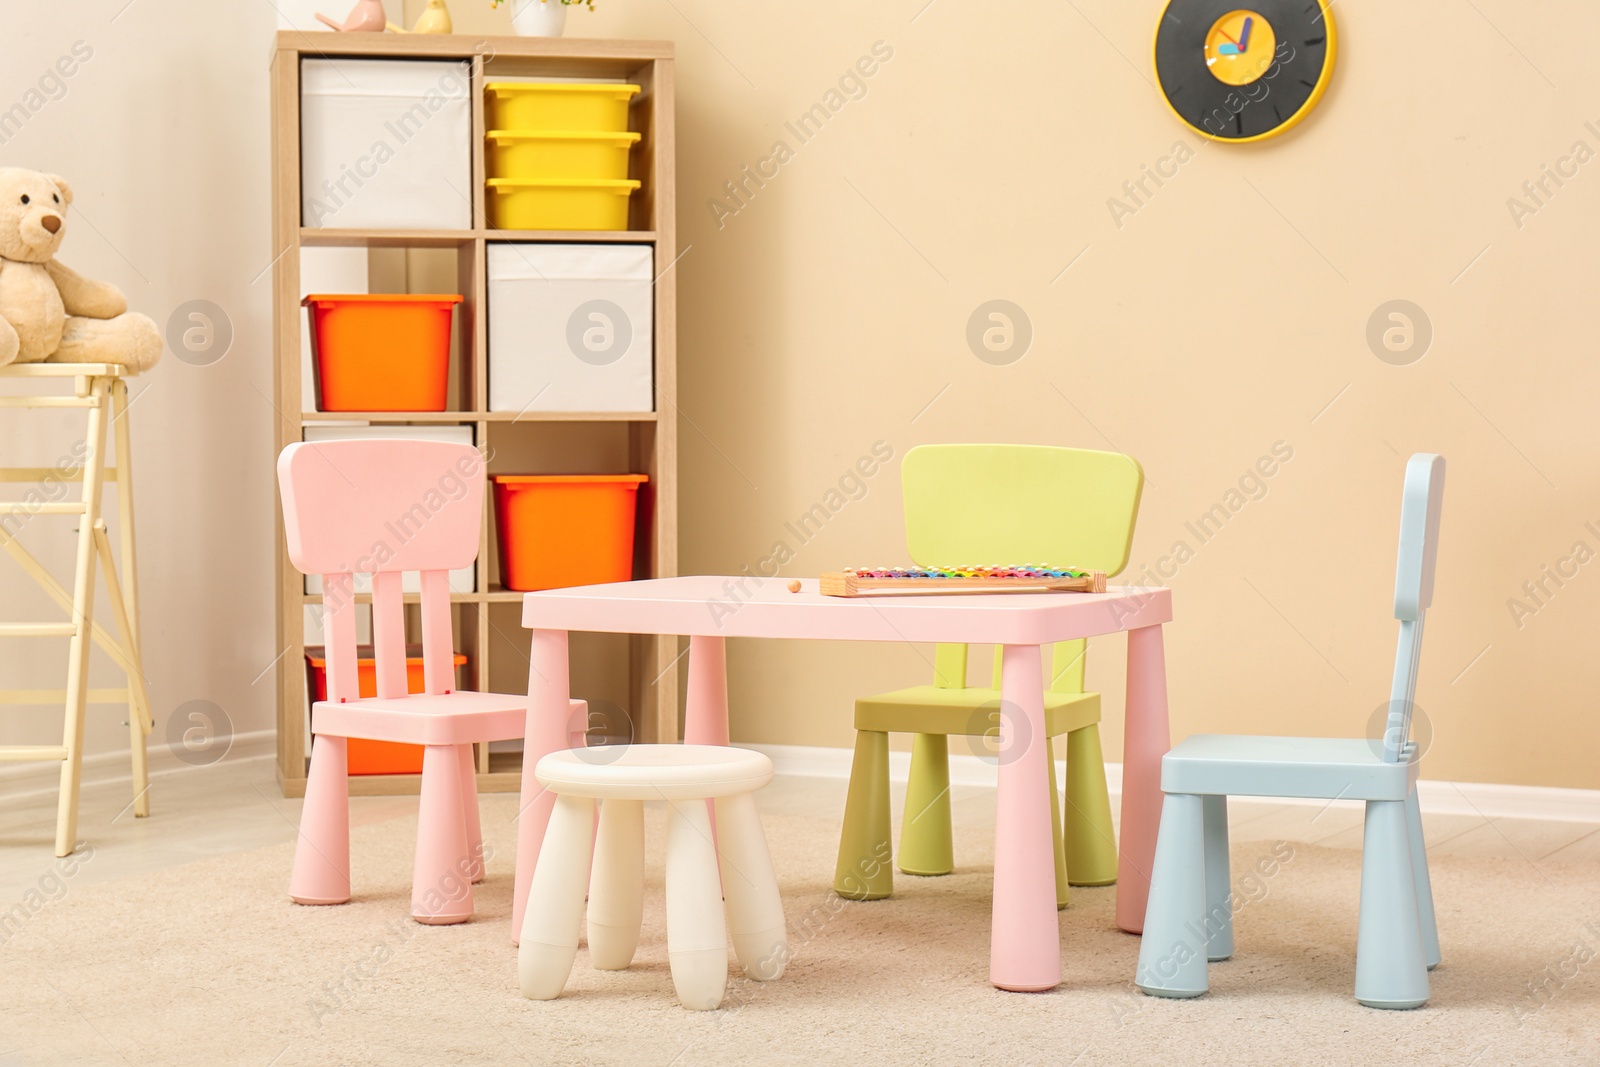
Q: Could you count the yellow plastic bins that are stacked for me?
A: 3